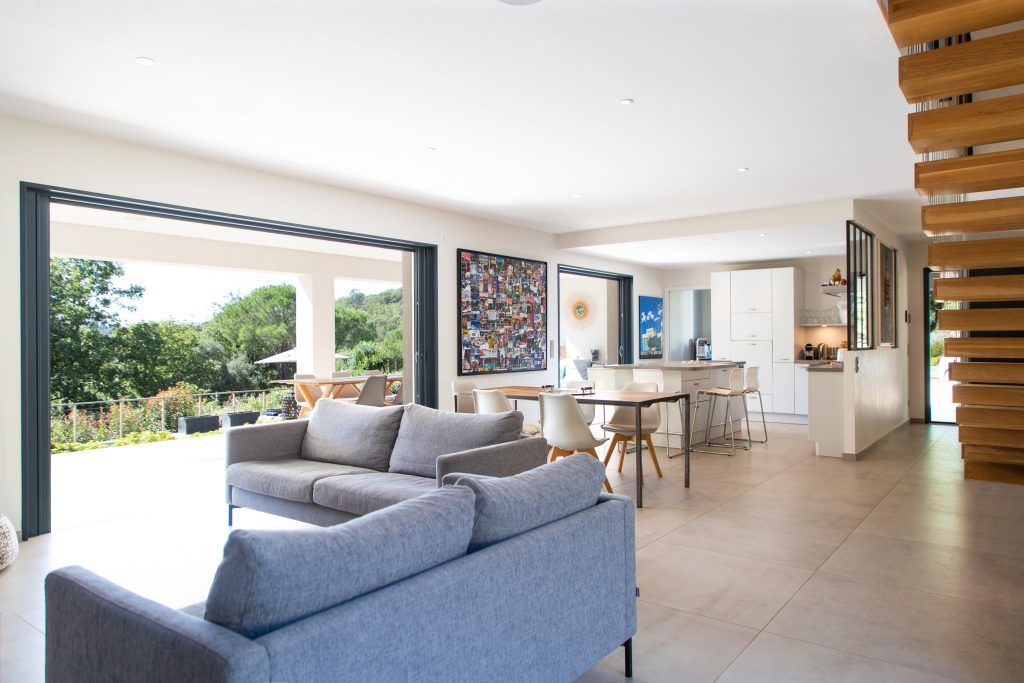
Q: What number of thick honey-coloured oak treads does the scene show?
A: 15